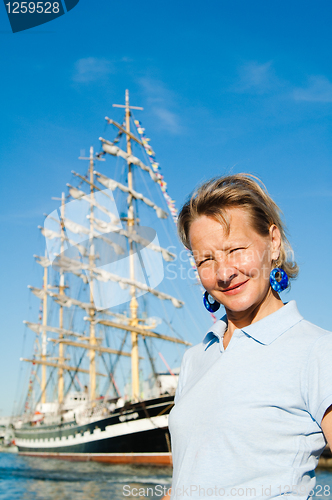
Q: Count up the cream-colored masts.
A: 4